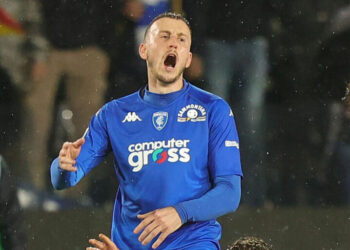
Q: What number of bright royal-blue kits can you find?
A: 1